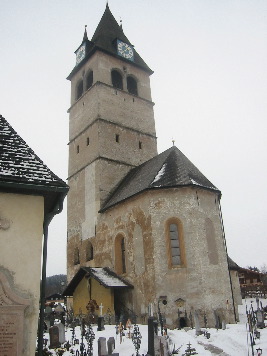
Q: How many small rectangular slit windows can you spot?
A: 4